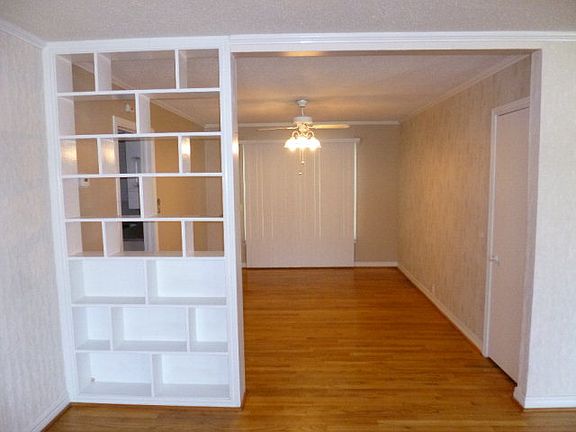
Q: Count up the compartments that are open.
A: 13